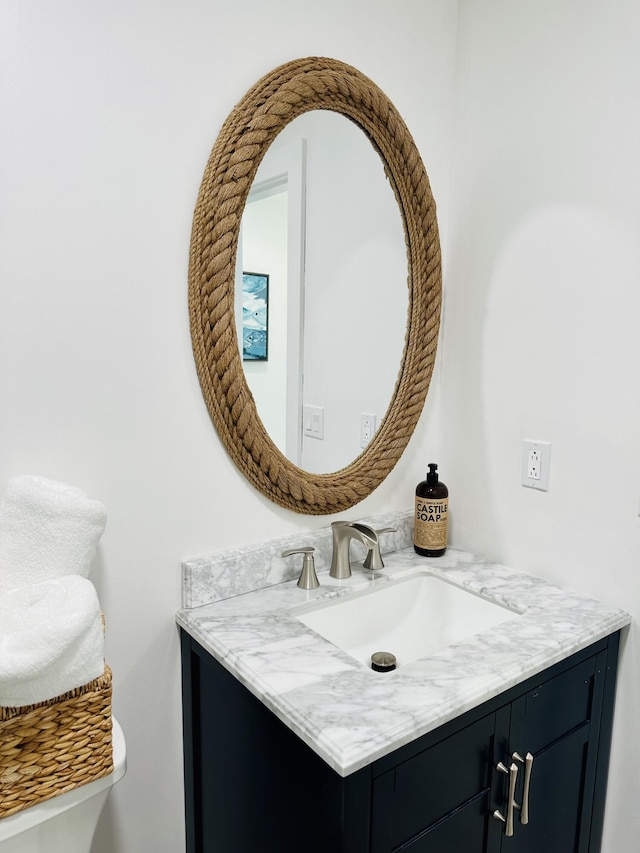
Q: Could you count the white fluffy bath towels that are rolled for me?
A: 2